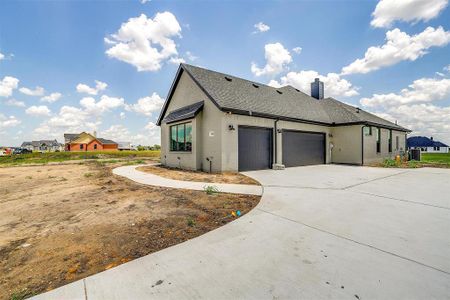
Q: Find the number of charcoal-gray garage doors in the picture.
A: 2